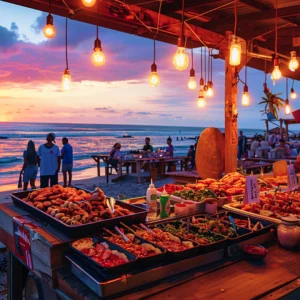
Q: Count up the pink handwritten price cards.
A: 2